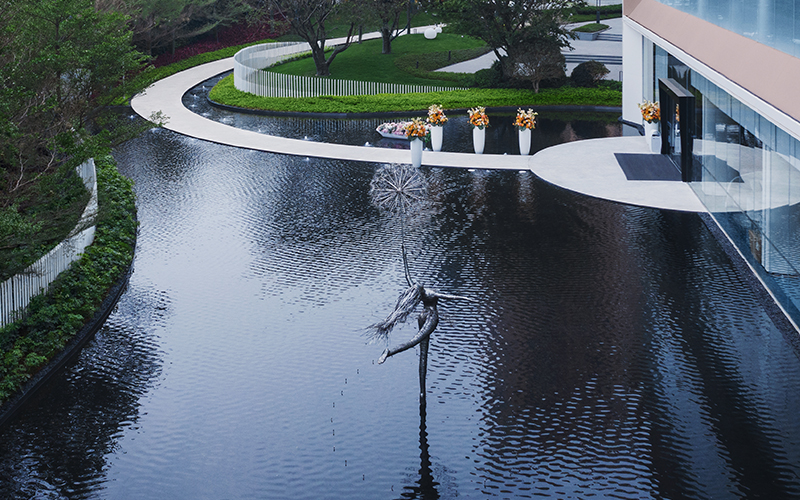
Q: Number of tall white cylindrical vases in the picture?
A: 5